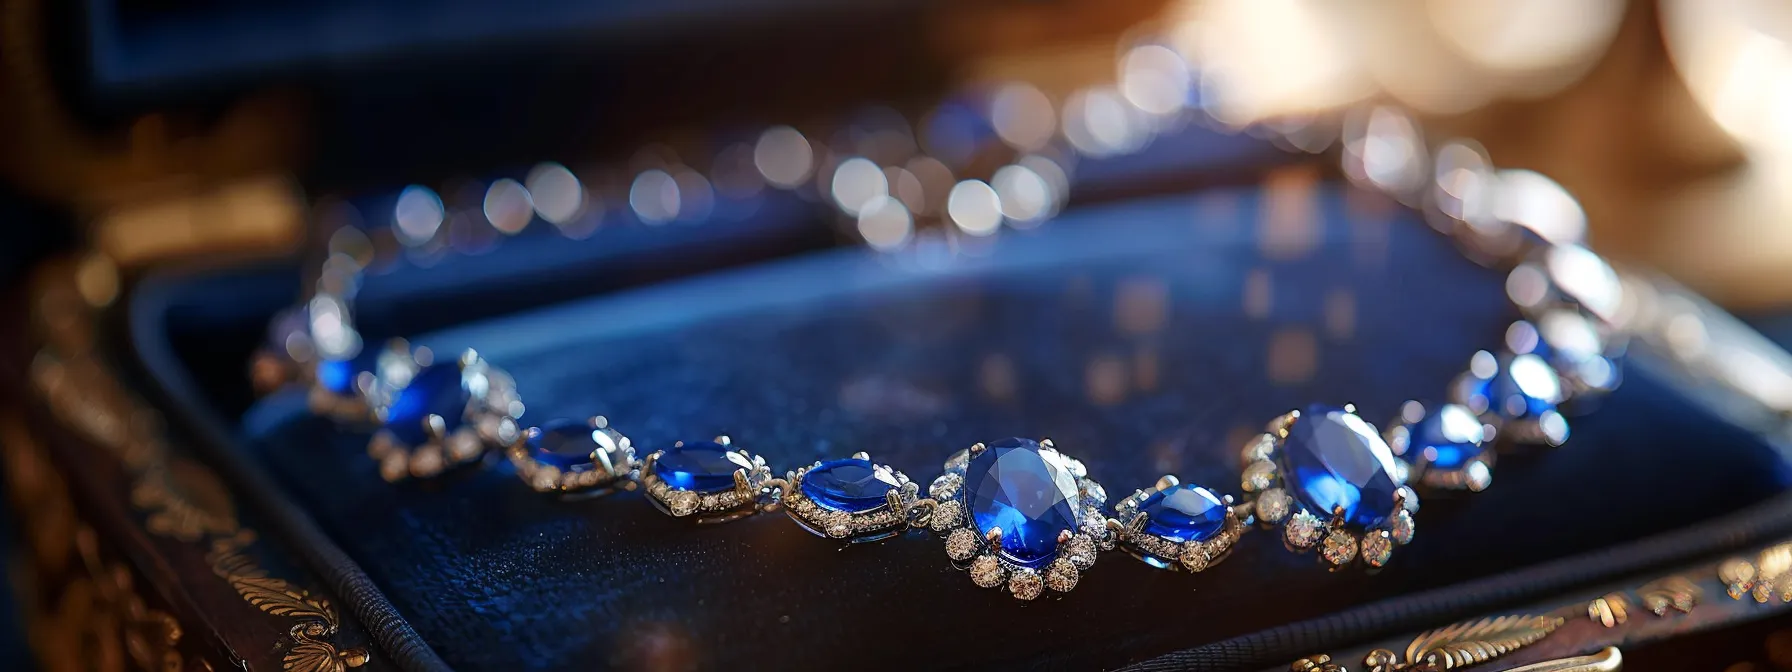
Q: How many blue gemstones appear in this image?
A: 11